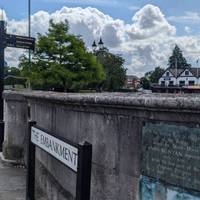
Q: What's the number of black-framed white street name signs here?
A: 1